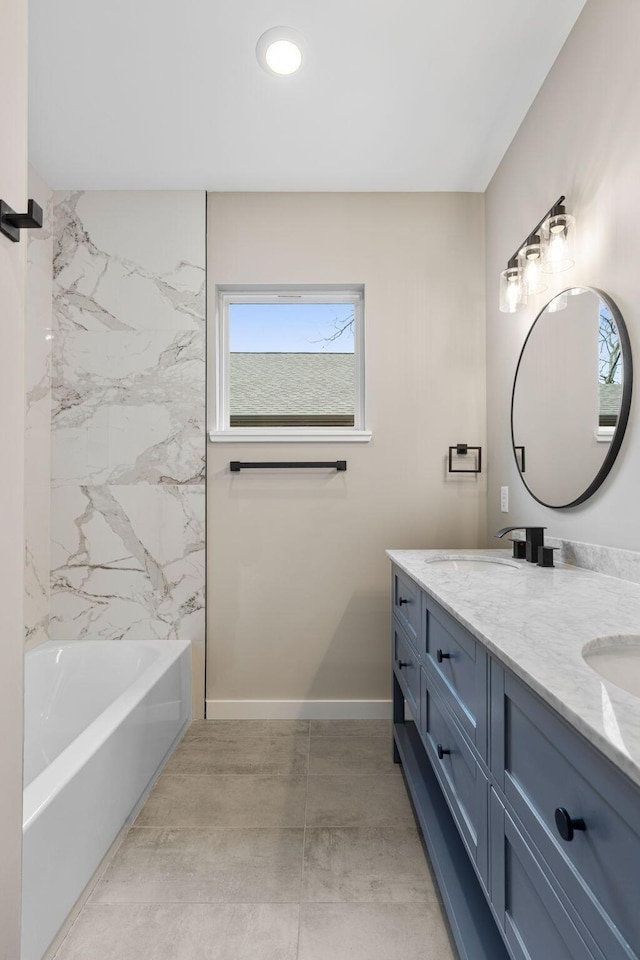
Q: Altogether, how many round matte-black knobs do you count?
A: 5